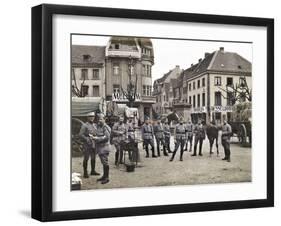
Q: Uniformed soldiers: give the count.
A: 11